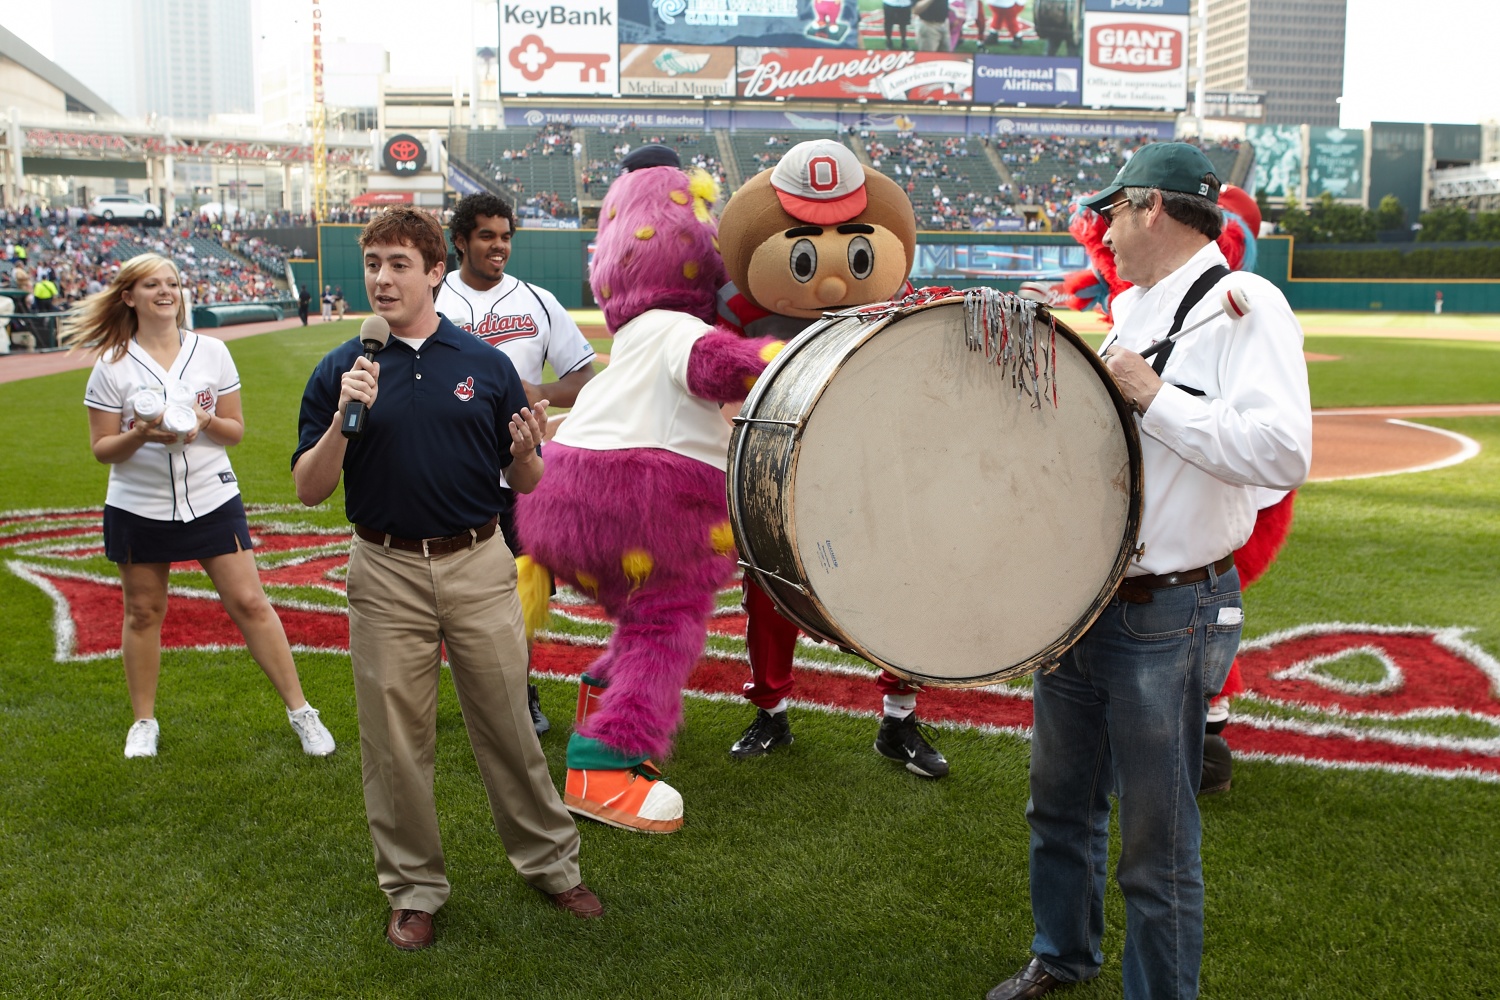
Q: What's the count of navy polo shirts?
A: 1